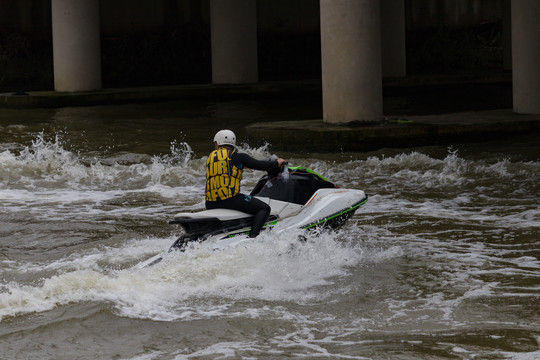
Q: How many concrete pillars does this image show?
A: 5